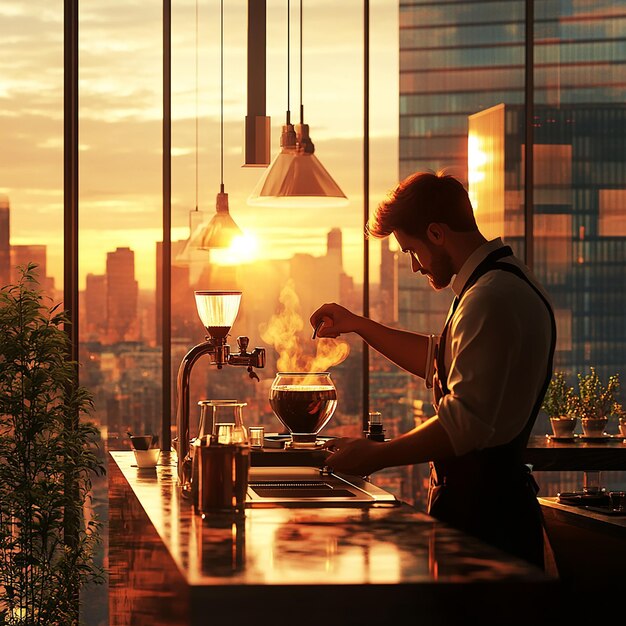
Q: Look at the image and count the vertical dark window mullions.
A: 4